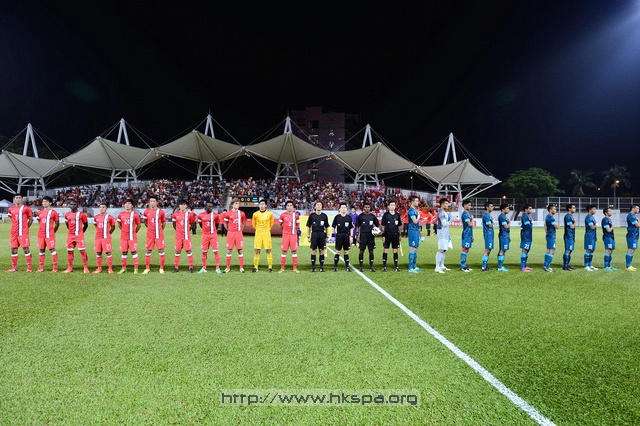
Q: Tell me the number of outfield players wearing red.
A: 10